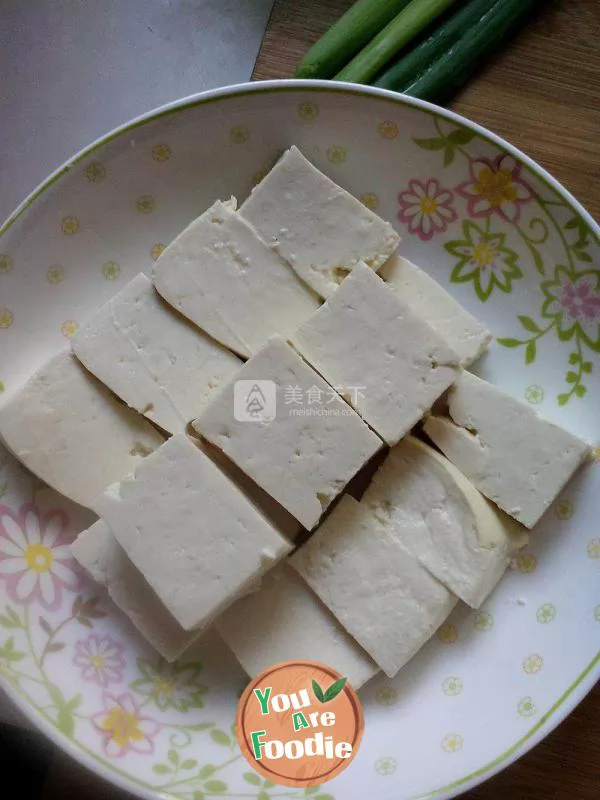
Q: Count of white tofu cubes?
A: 13